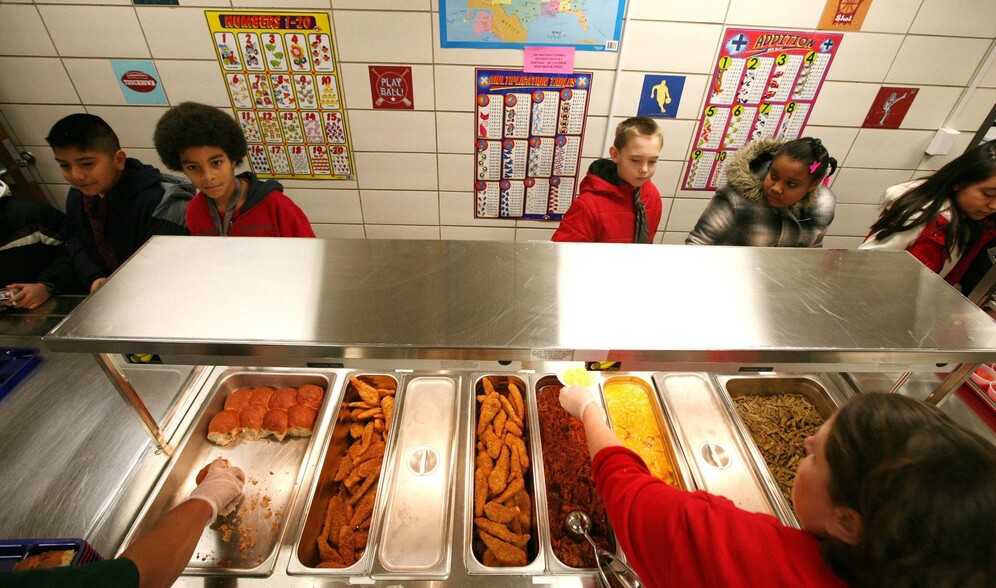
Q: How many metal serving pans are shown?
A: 8